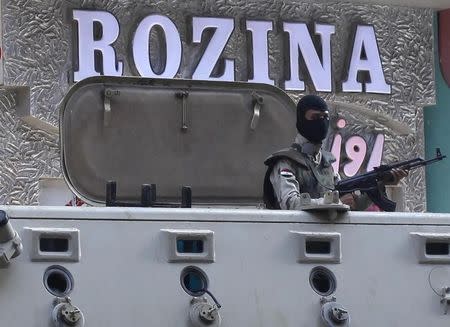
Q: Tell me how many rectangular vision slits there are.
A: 4